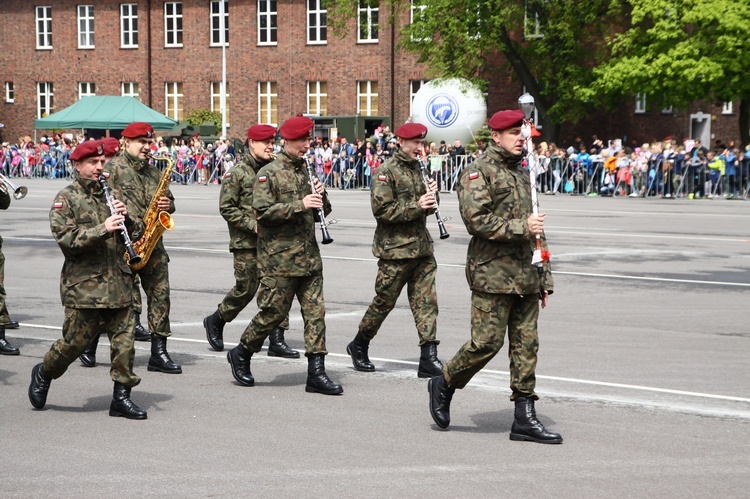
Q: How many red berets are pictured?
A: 7